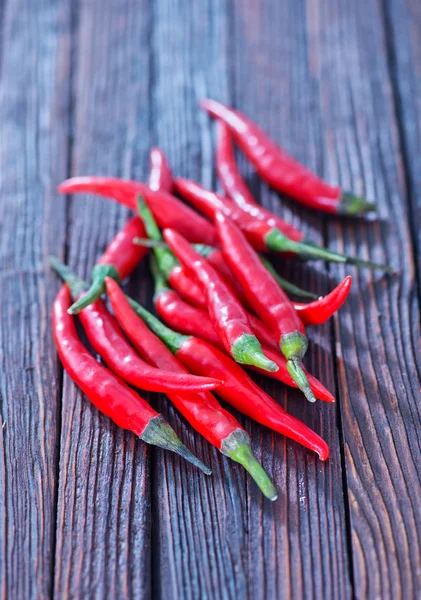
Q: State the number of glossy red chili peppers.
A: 14